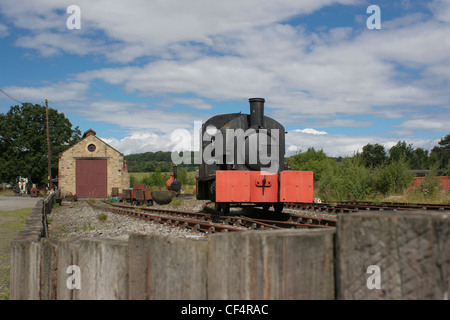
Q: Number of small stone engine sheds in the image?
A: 1